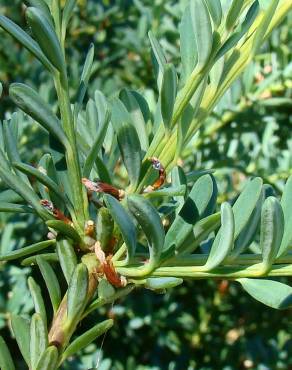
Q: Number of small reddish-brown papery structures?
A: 4